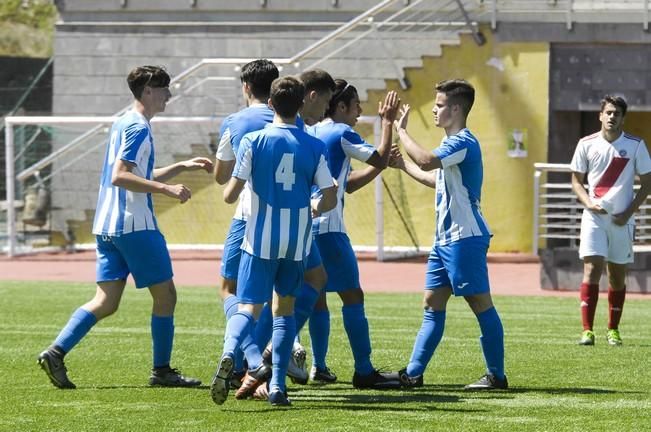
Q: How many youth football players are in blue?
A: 6